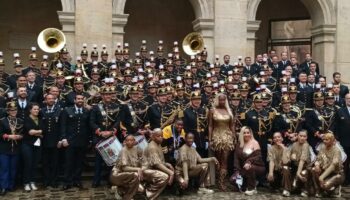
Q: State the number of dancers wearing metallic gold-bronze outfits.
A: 6